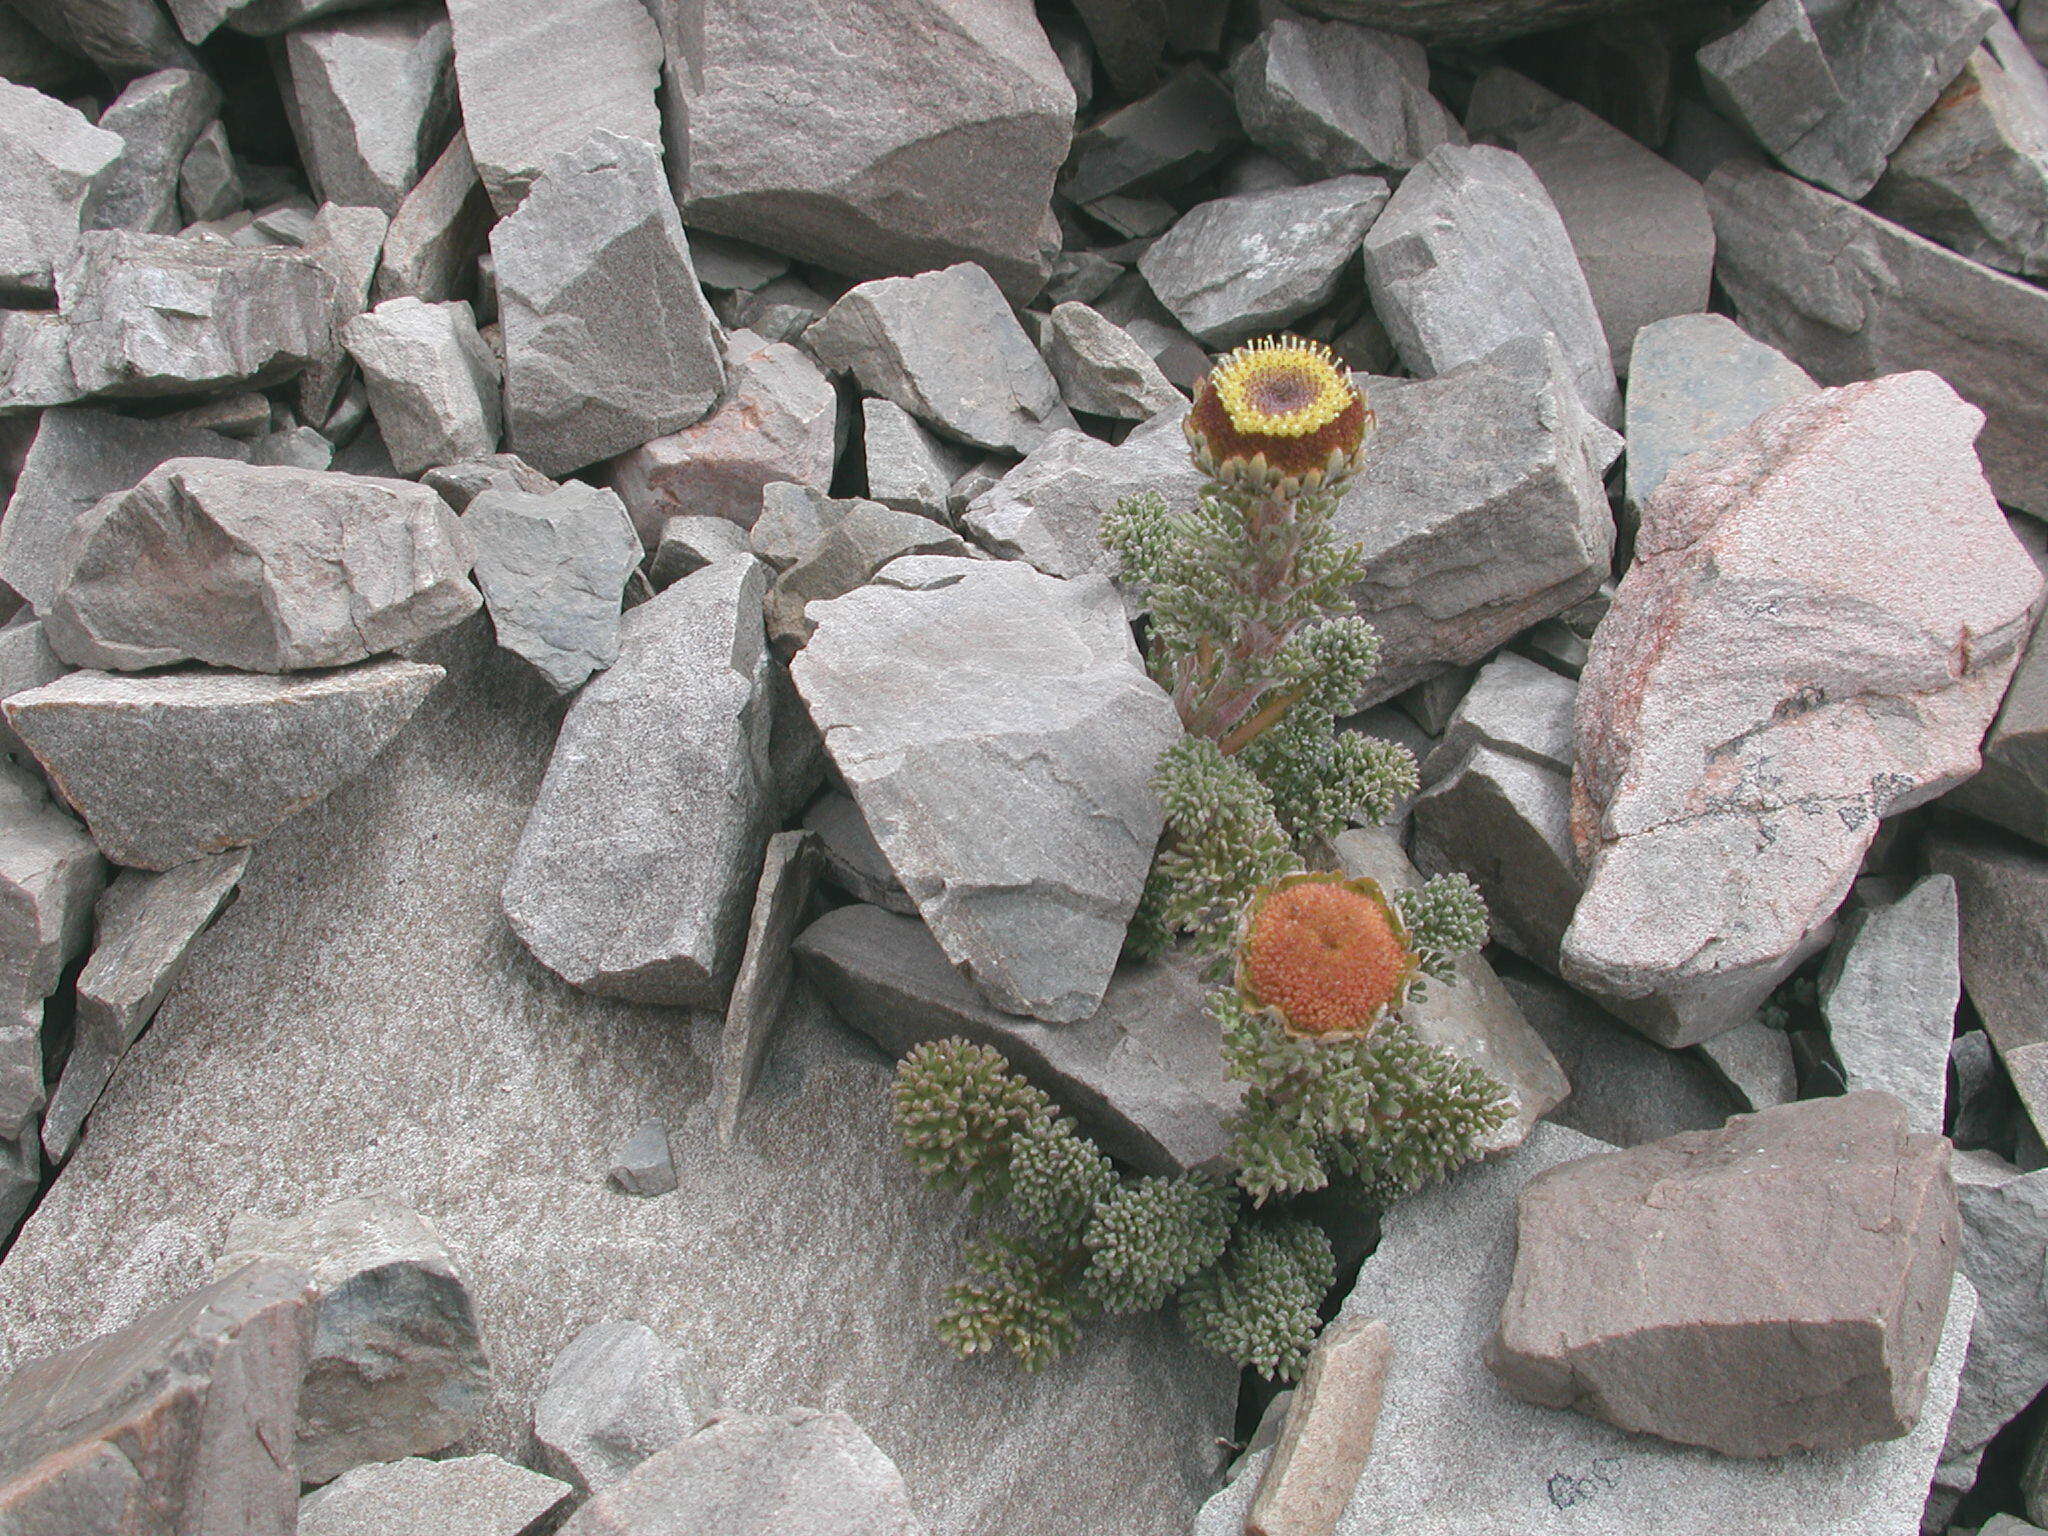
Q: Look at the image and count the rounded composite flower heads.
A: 2